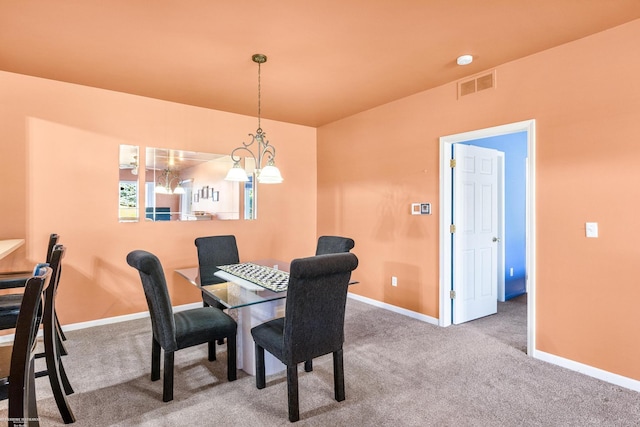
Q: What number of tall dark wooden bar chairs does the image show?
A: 3